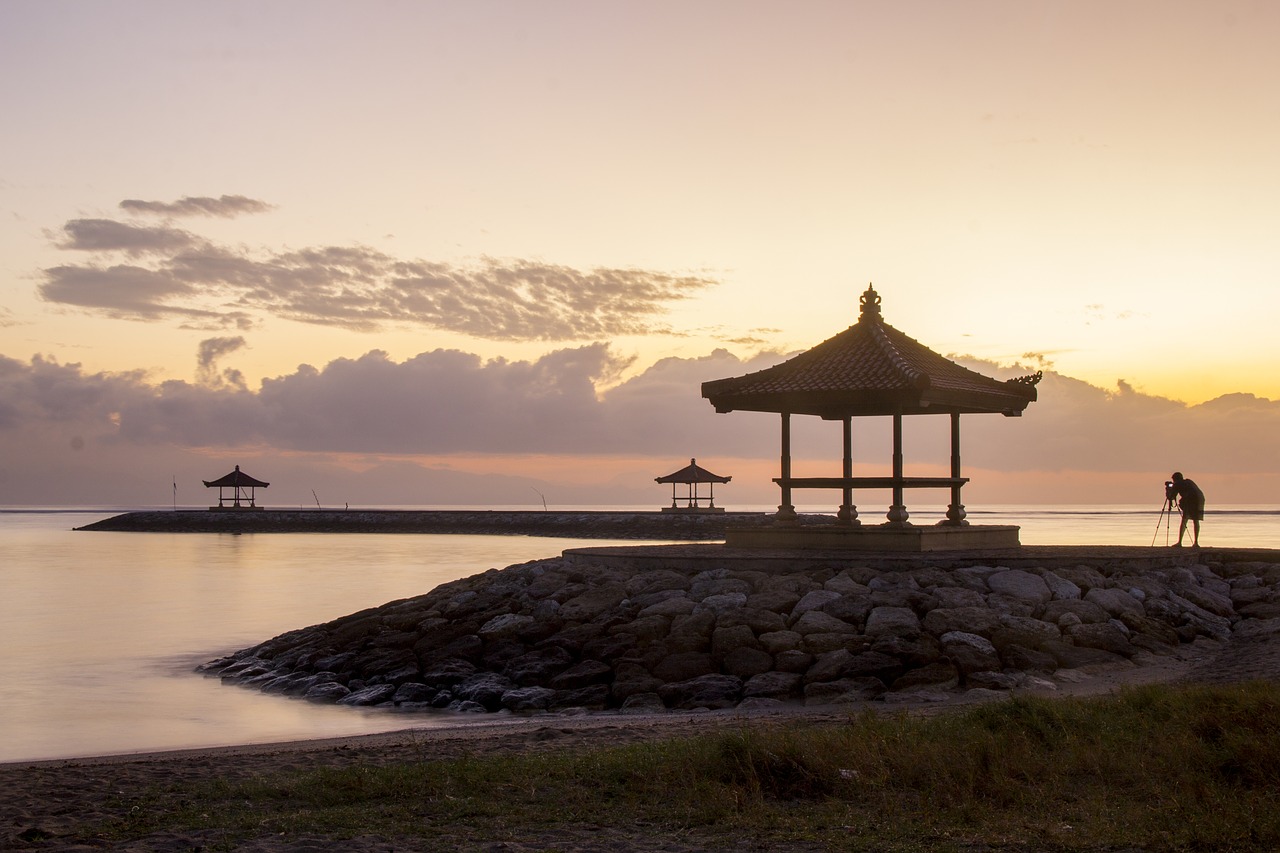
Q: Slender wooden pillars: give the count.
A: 12